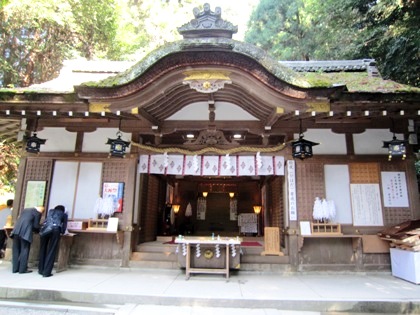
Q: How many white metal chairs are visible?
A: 0